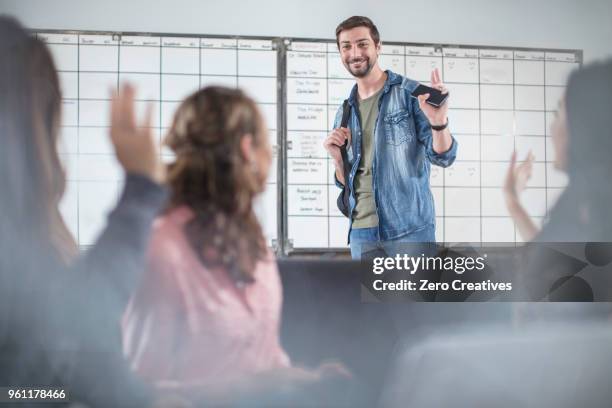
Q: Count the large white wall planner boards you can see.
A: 2